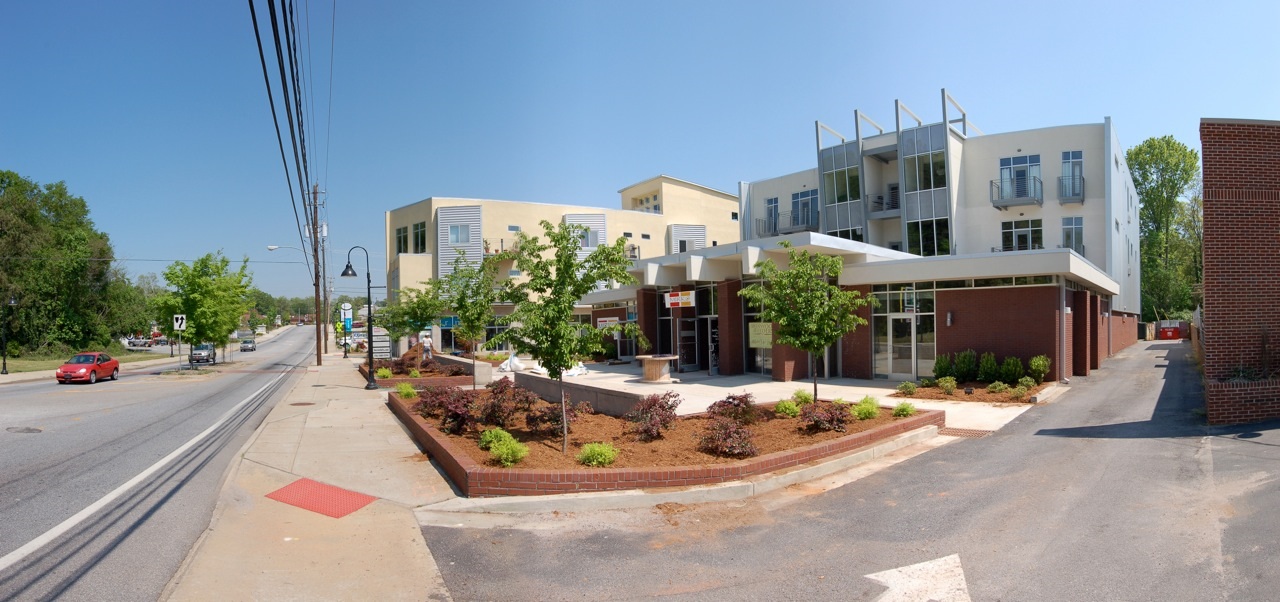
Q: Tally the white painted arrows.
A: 1